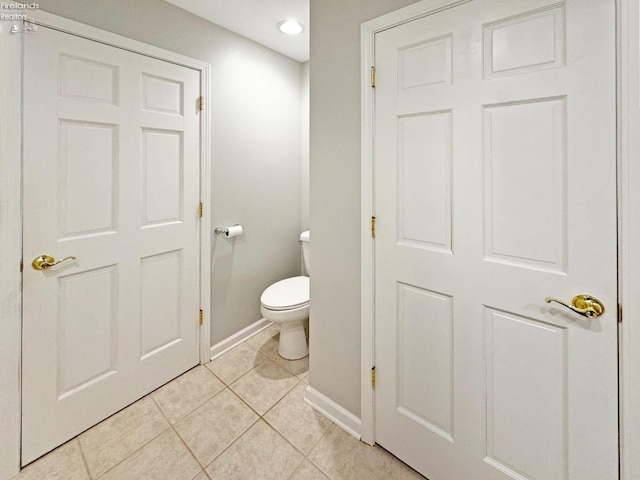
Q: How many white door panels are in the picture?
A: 12